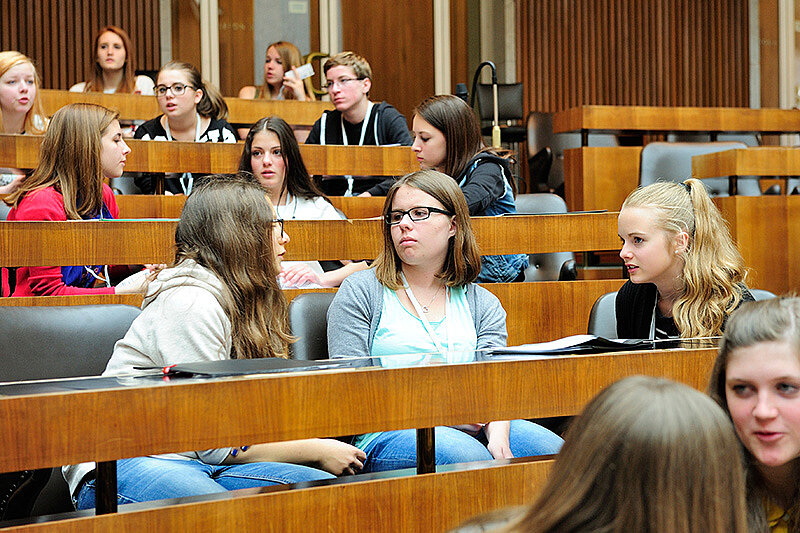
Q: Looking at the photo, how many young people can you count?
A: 13